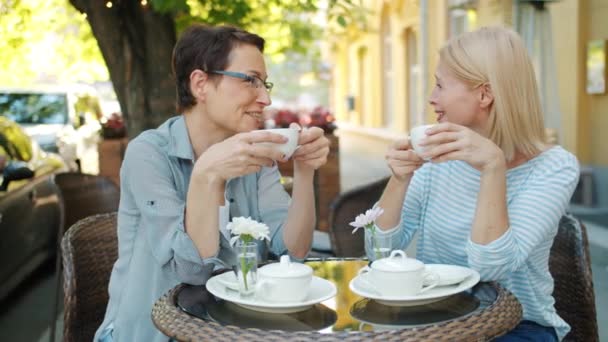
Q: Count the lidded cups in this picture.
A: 2